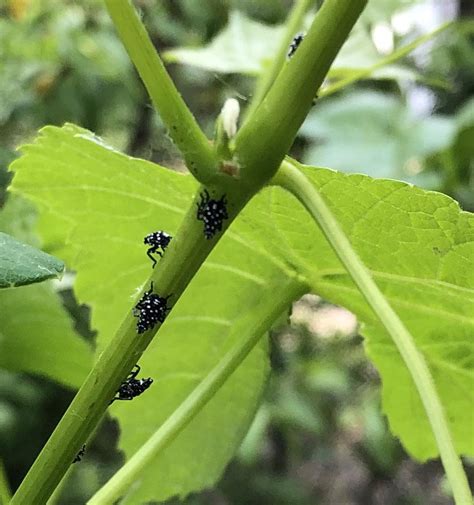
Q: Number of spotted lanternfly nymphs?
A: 6